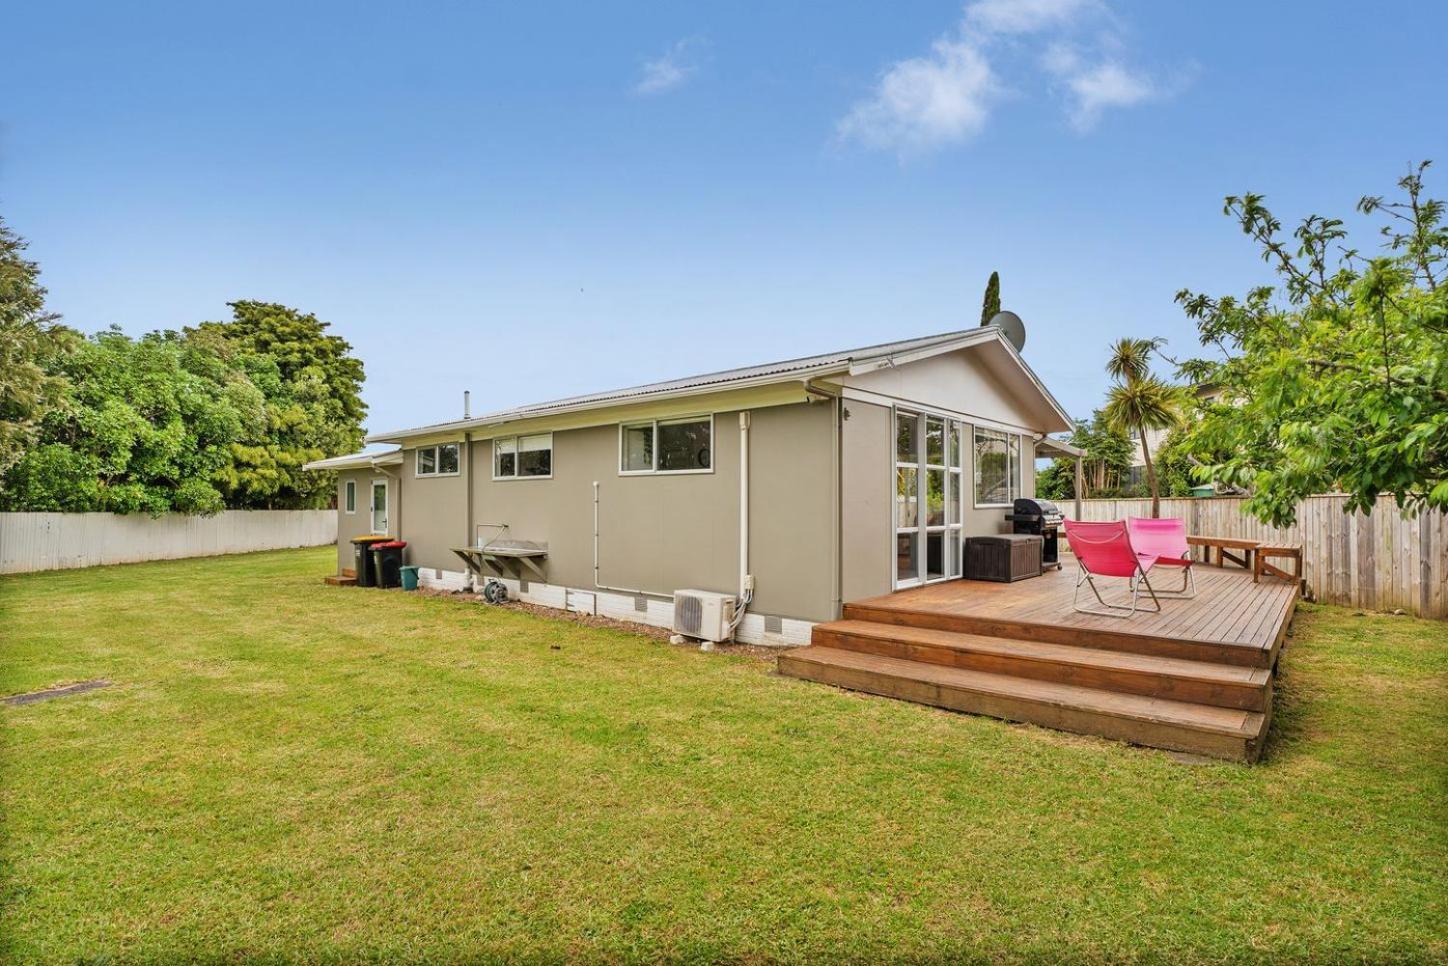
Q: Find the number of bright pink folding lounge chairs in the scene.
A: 2